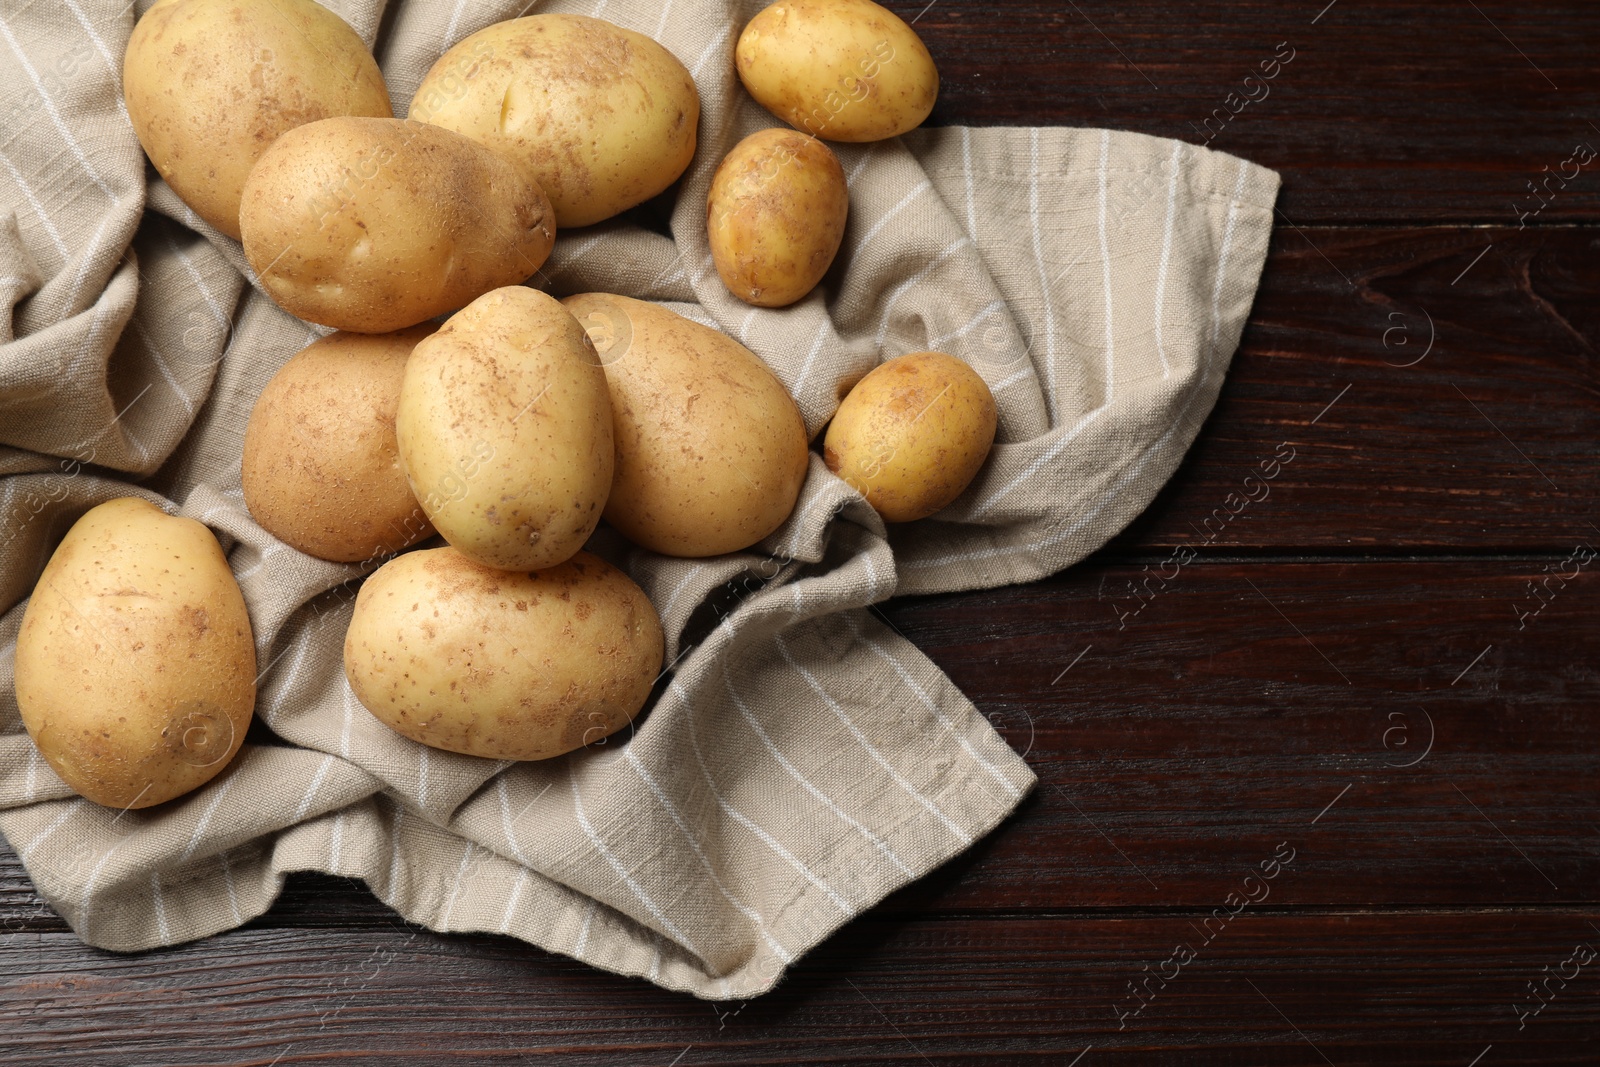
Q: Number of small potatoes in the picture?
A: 3